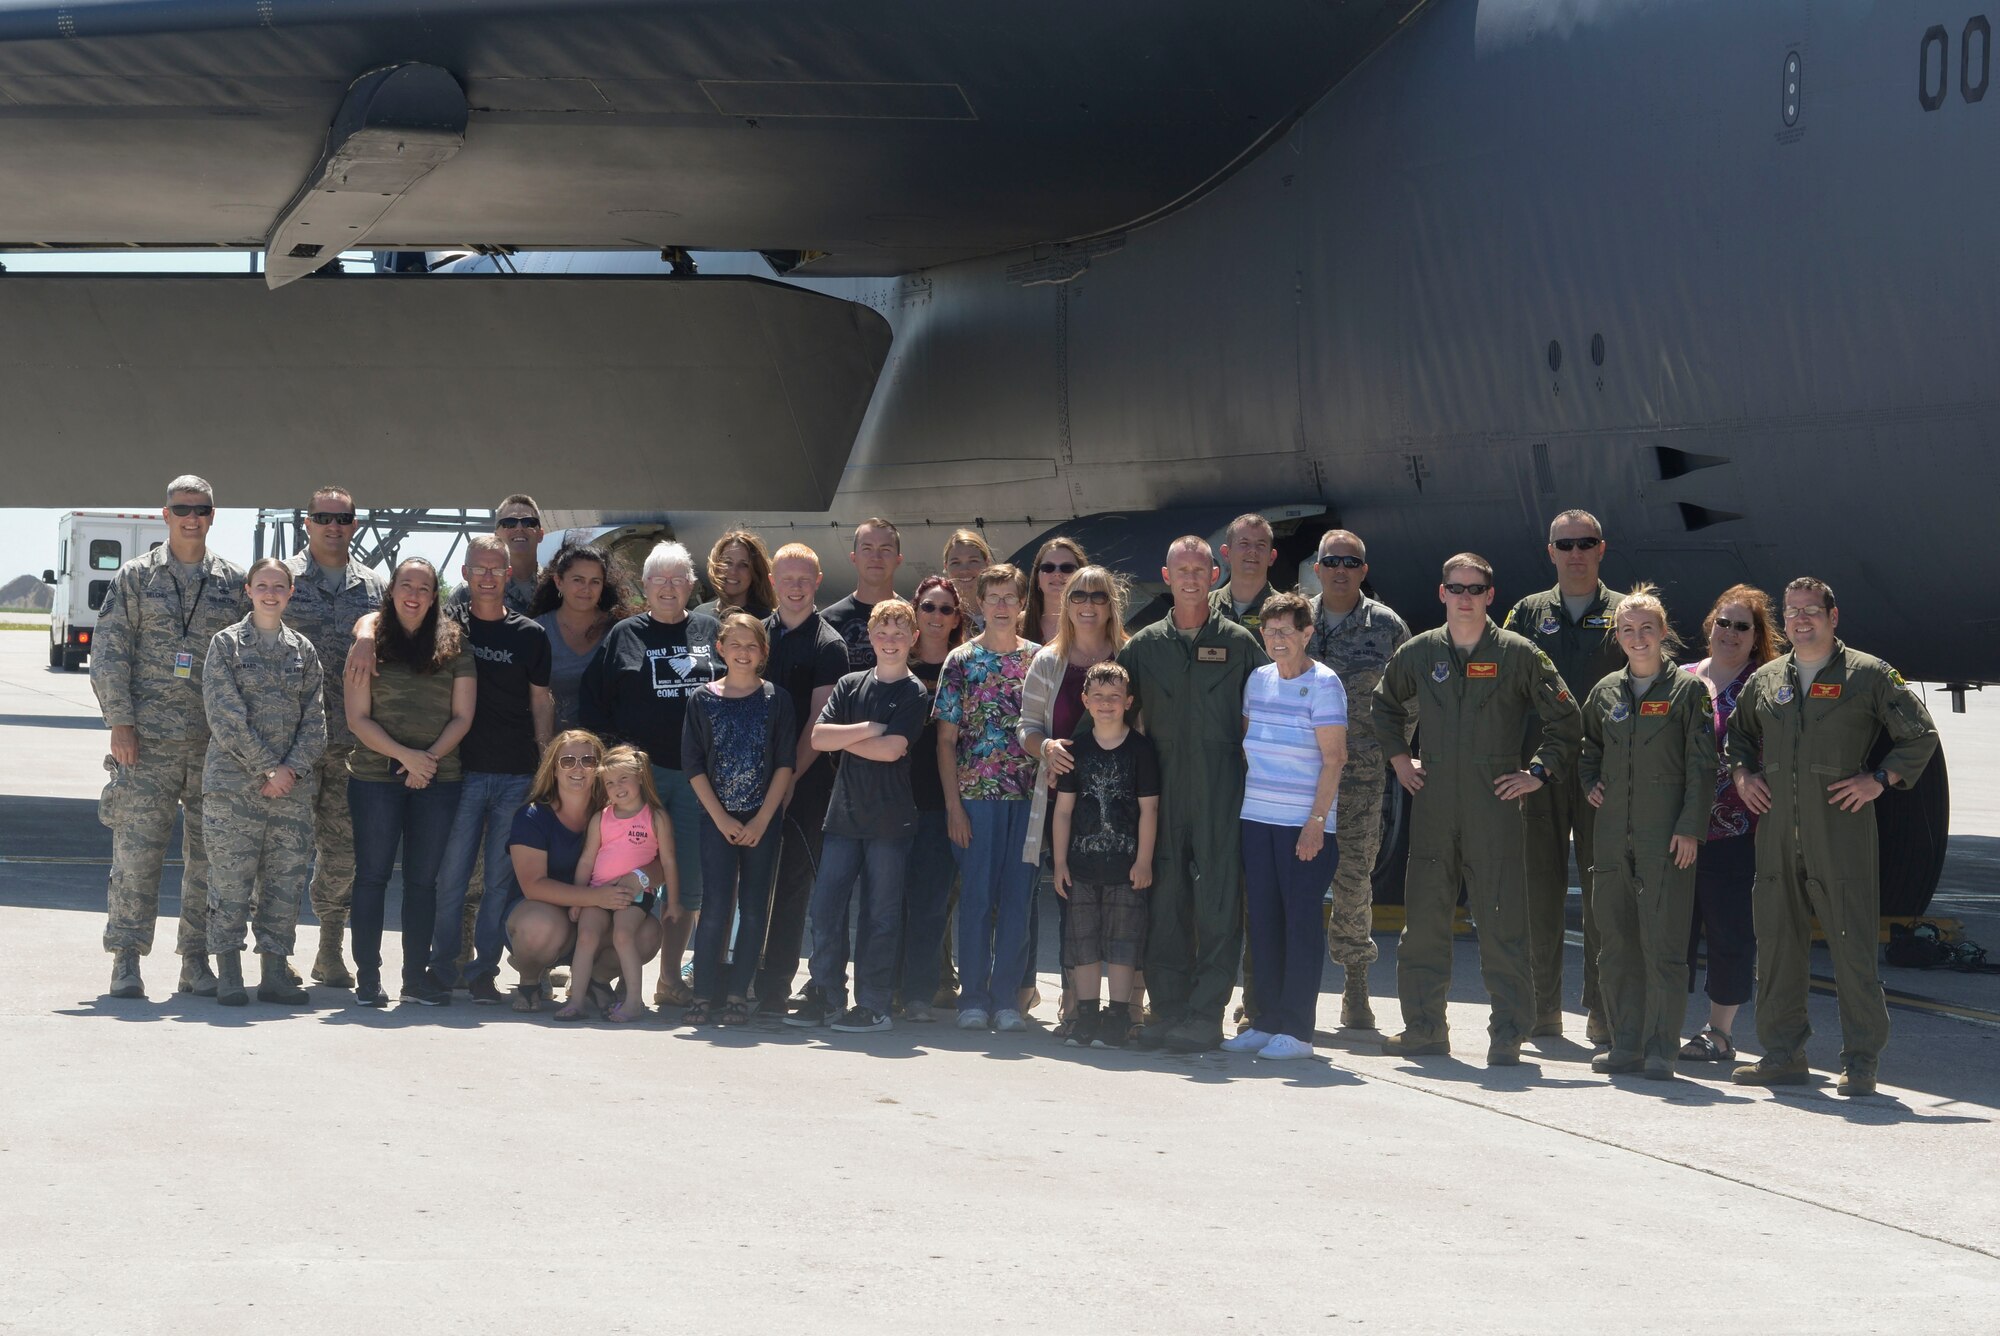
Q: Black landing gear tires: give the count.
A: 2